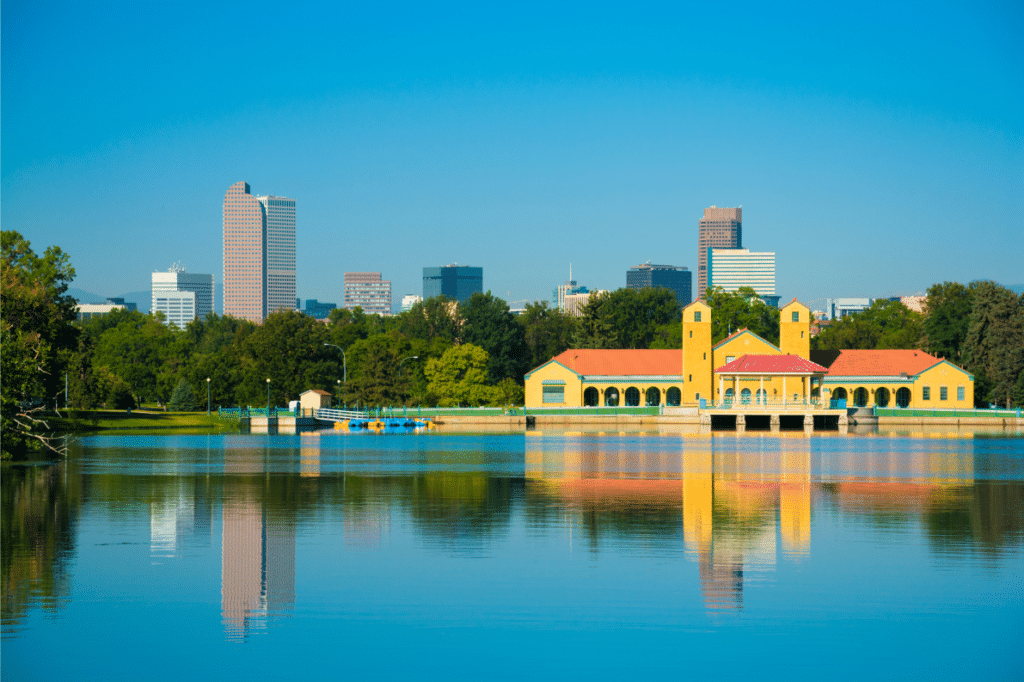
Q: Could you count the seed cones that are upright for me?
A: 0